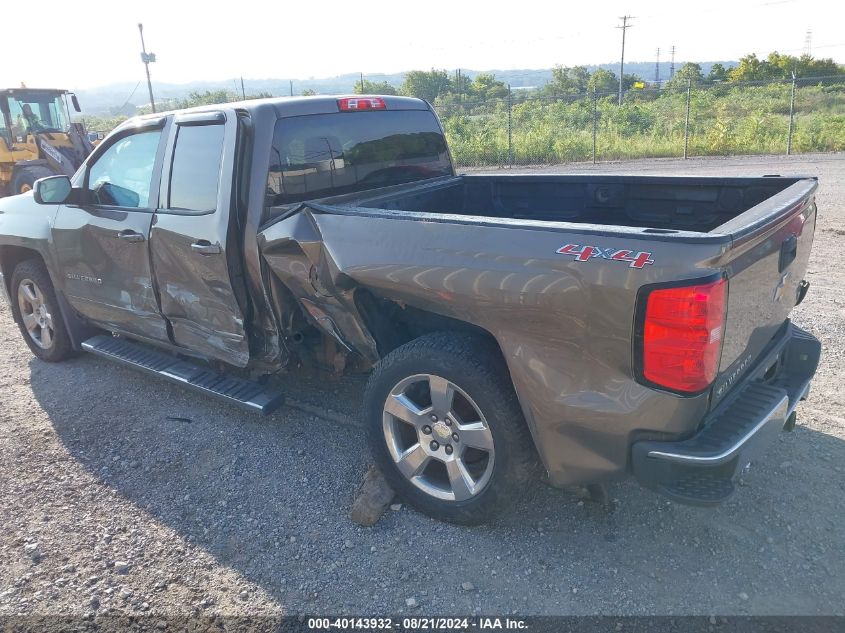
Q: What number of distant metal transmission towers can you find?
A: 3